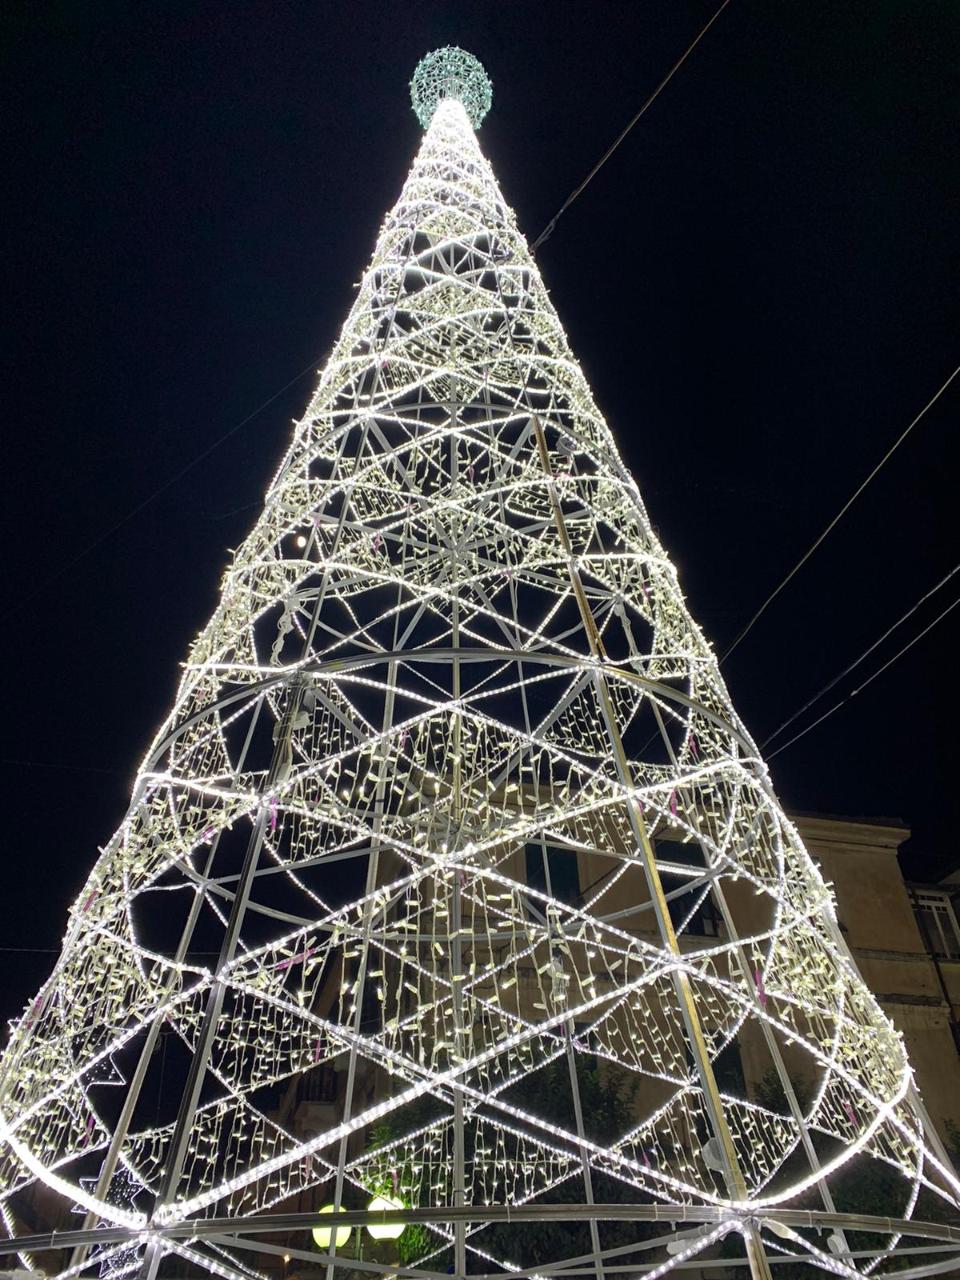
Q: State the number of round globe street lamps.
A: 2